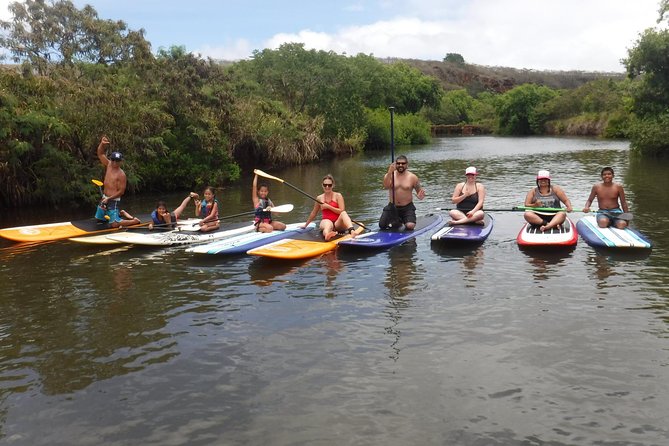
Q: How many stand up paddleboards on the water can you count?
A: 9